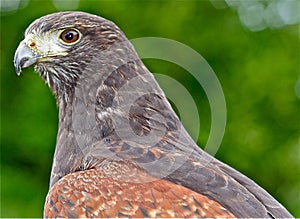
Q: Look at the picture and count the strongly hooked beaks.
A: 1